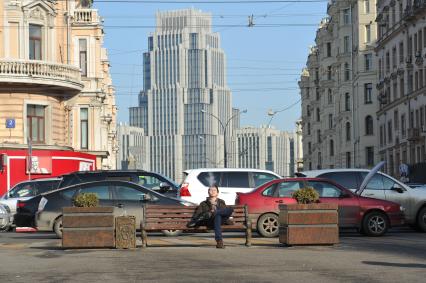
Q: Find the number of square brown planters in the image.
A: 2